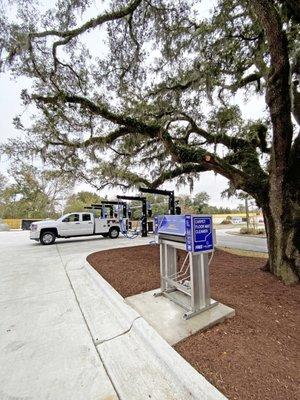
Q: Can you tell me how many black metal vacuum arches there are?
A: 5